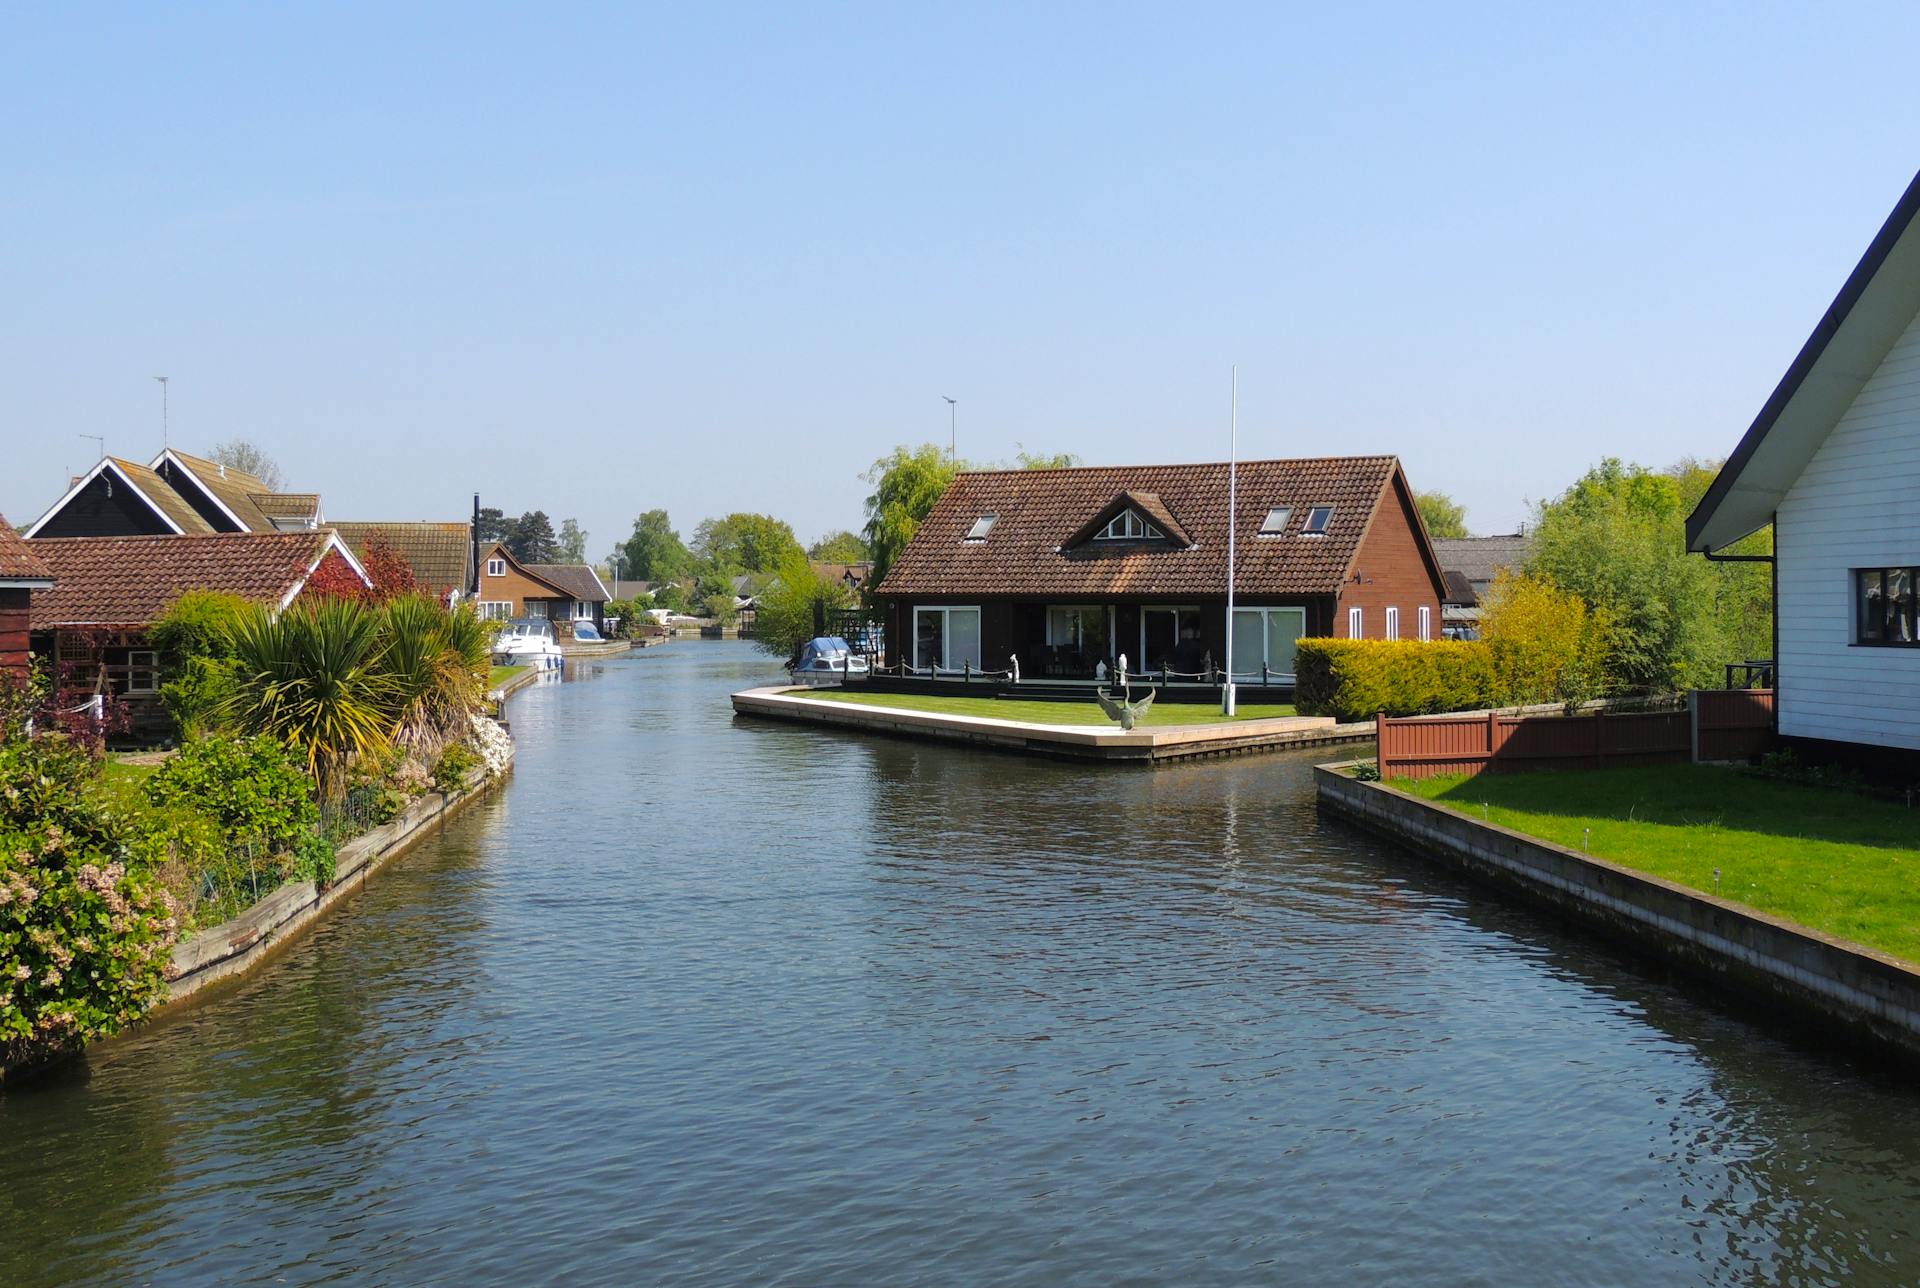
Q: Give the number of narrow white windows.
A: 3